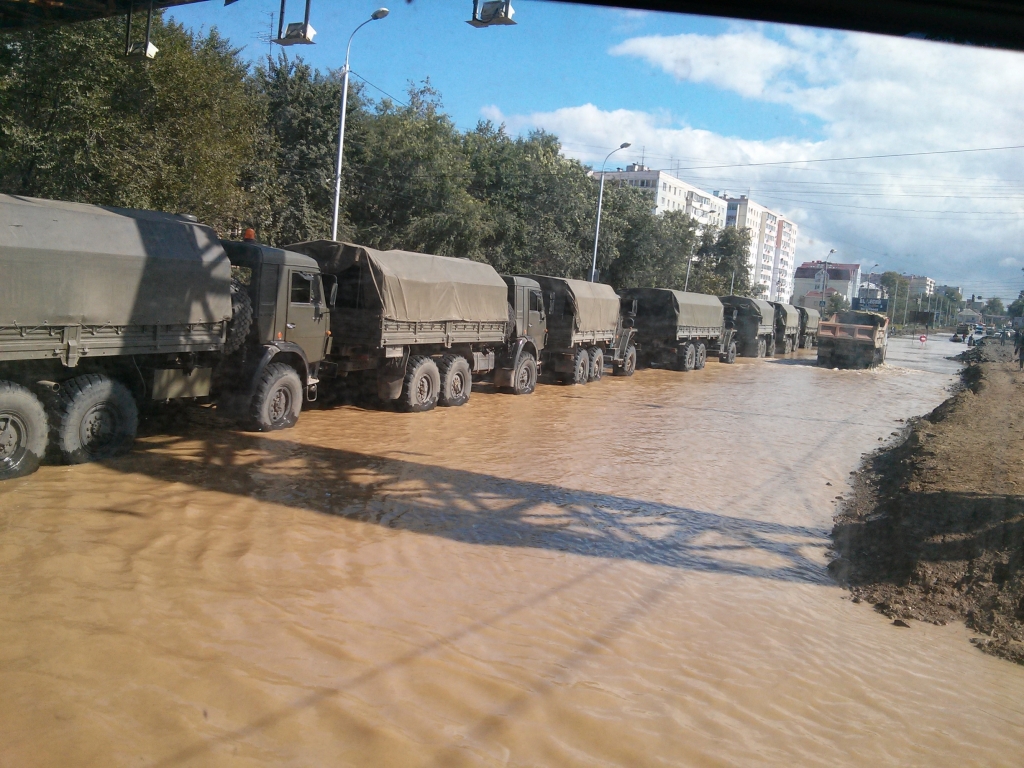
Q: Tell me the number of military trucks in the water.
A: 7